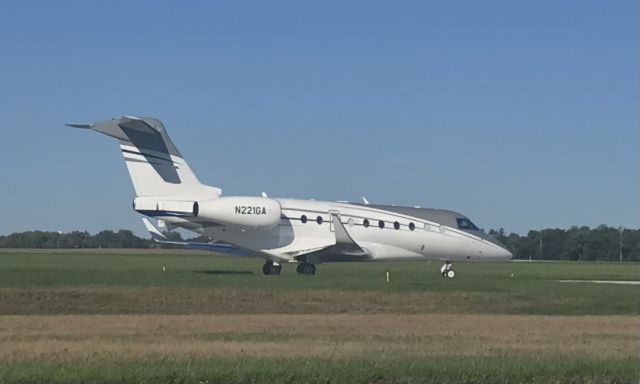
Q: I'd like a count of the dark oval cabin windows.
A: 6